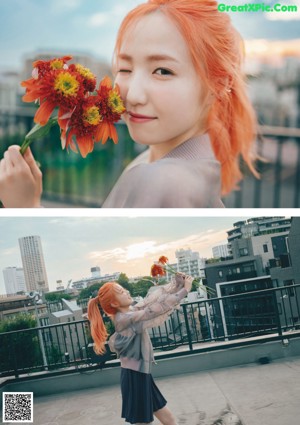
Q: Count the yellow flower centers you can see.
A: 5